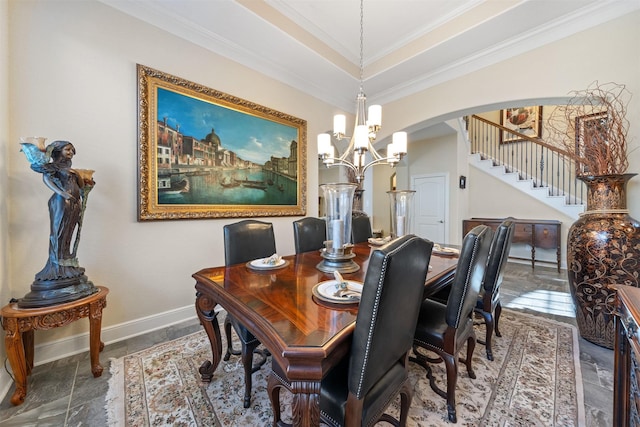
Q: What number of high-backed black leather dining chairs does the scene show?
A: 6